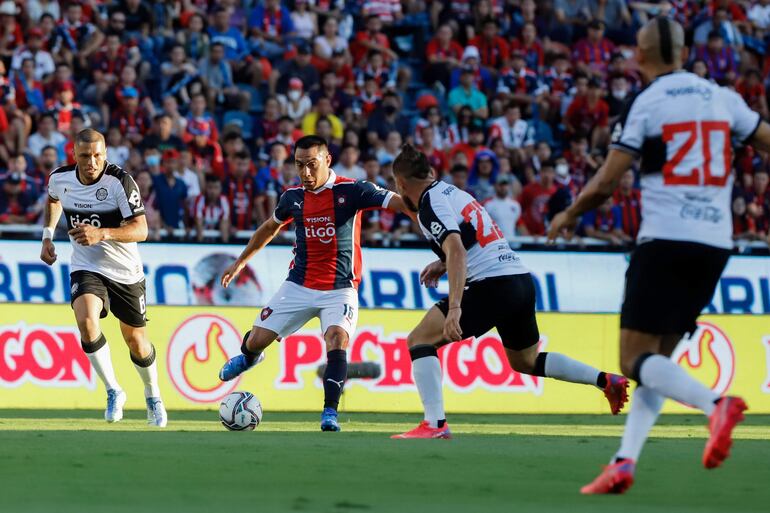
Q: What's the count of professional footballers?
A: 4